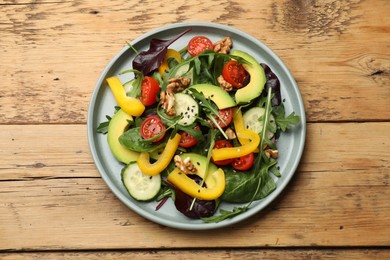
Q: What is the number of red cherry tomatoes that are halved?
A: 8